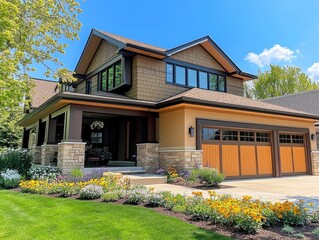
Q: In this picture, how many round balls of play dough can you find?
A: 0